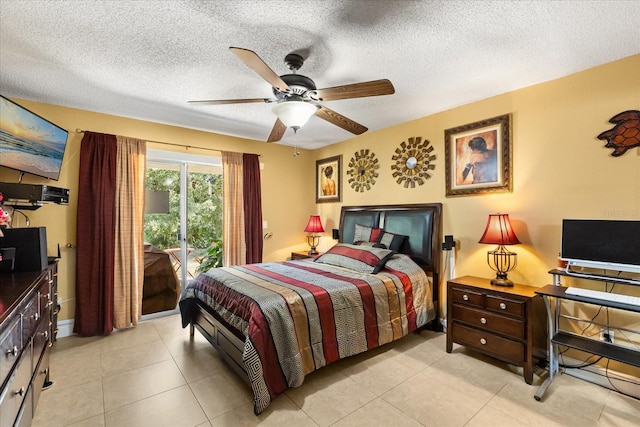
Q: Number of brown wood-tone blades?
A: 5